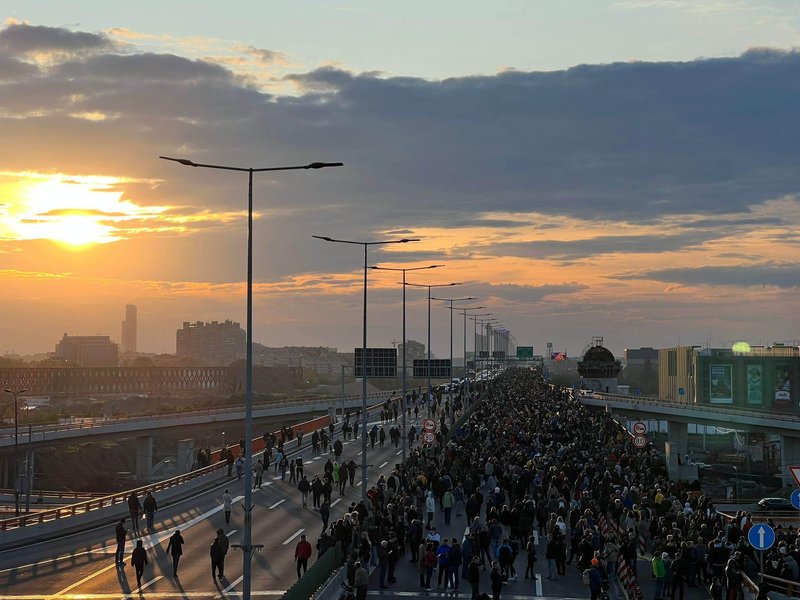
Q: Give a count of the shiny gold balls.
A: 0